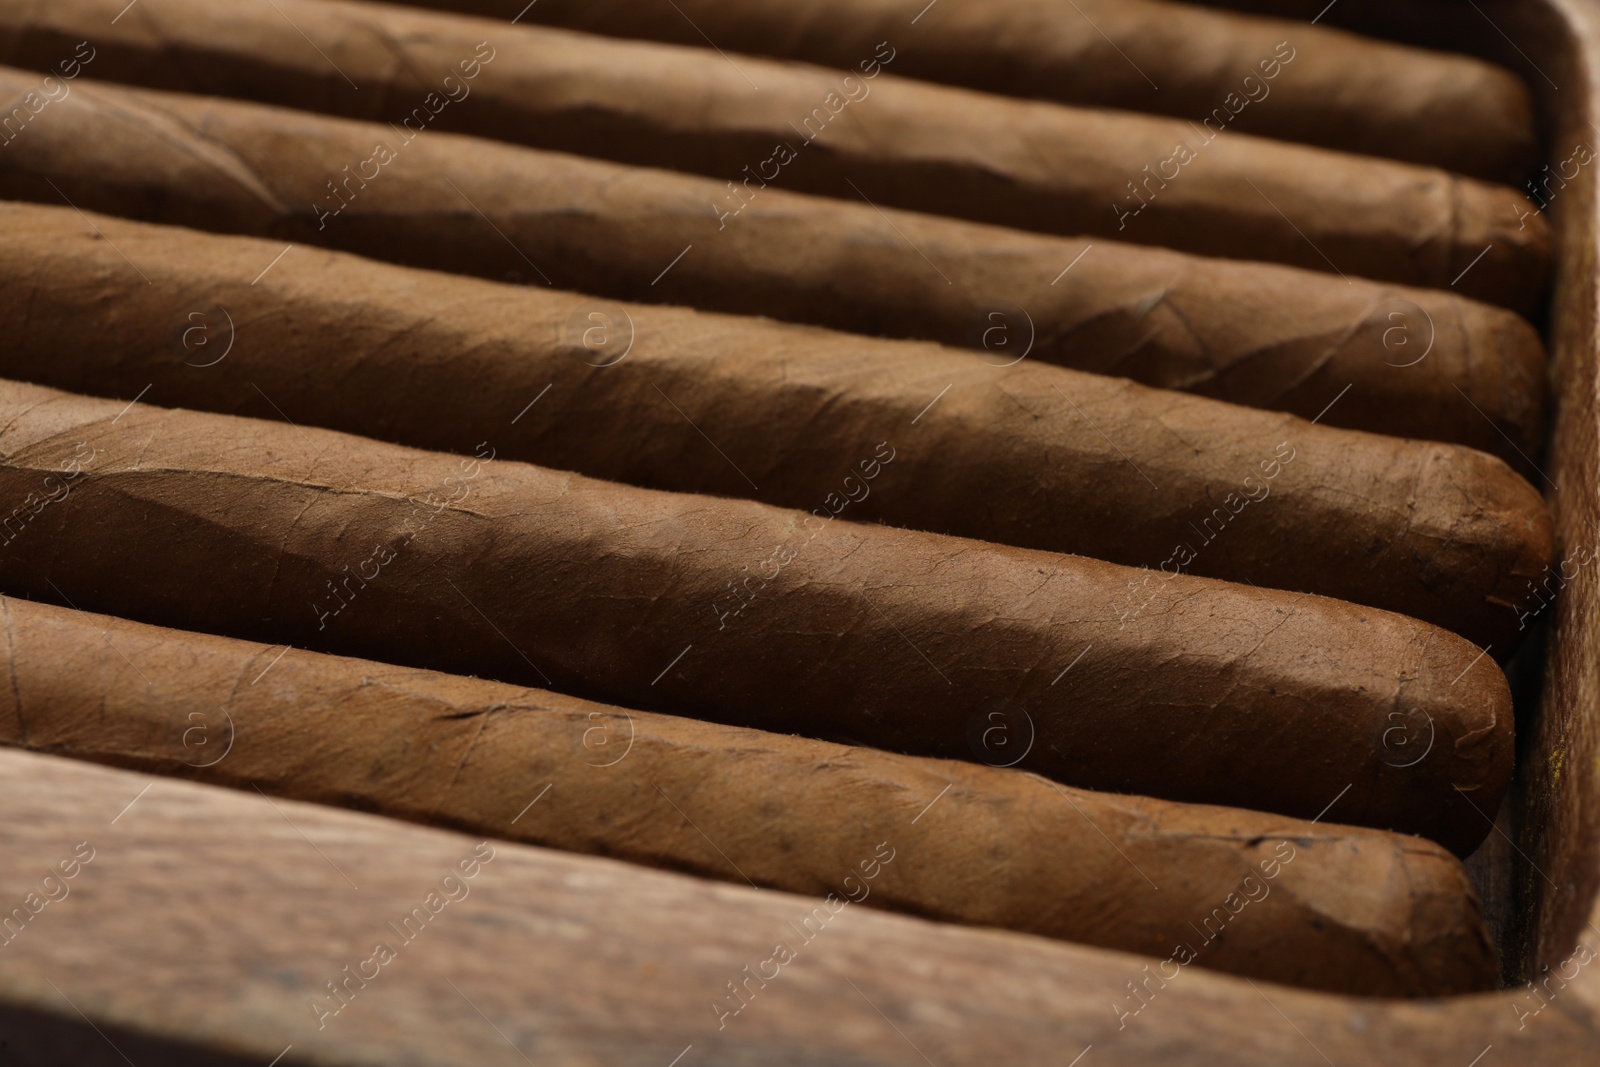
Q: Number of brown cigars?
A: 6